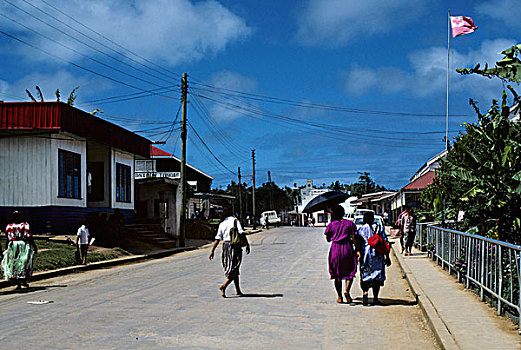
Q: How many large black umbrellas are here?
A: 1